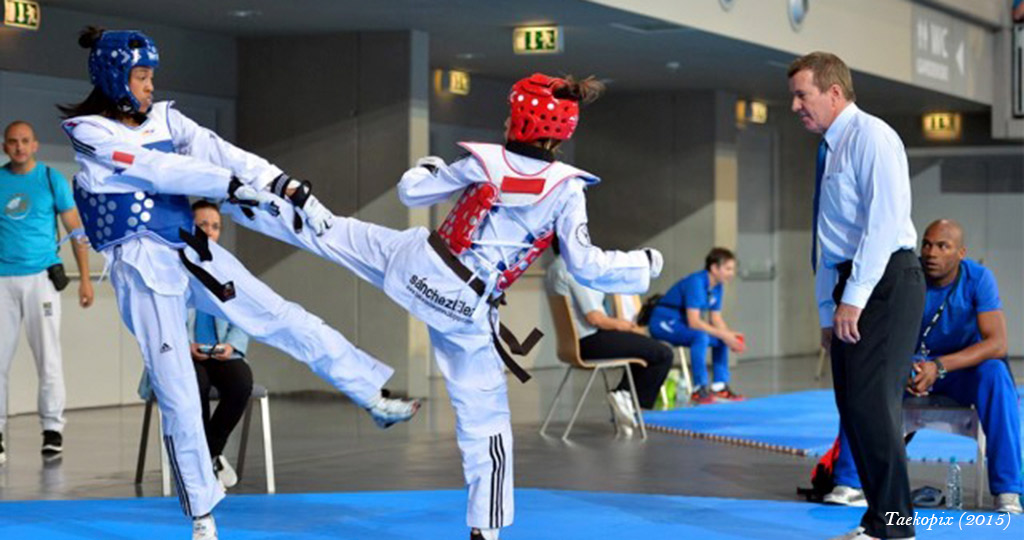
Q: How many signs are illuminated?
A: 5